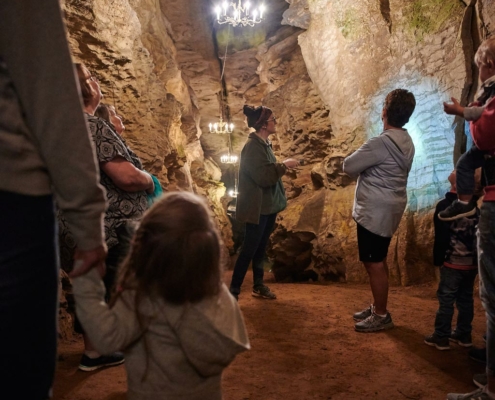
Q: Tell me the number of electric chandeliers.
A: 4